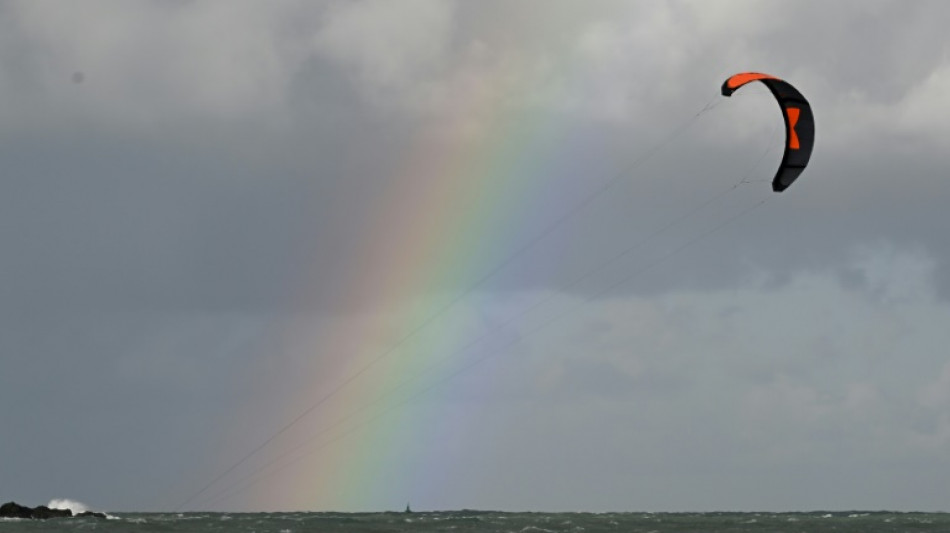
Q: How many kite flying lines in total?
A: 3